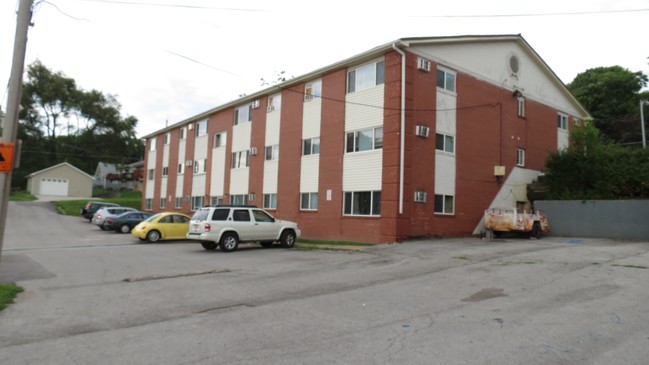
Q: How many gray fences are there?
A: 1